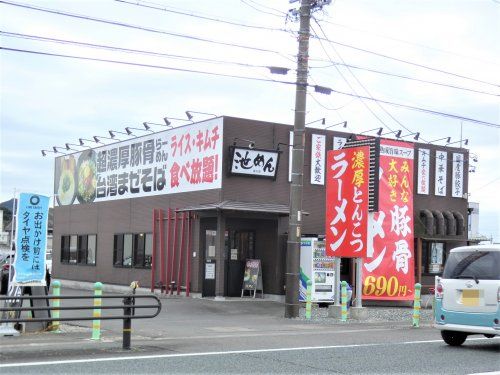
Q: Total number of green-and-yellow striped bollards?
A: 5